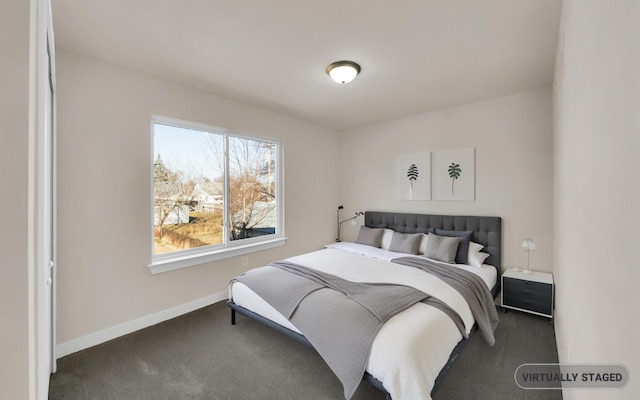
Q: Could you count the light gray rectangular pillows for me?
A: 3